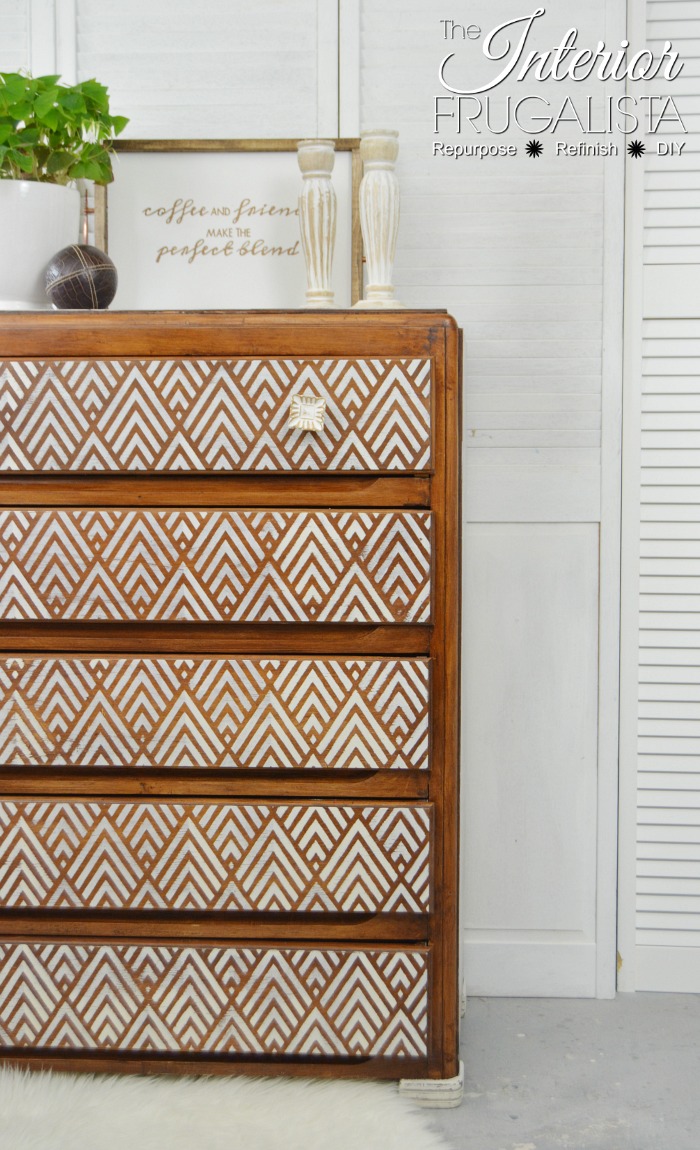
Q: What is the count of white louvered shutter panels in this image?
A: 4